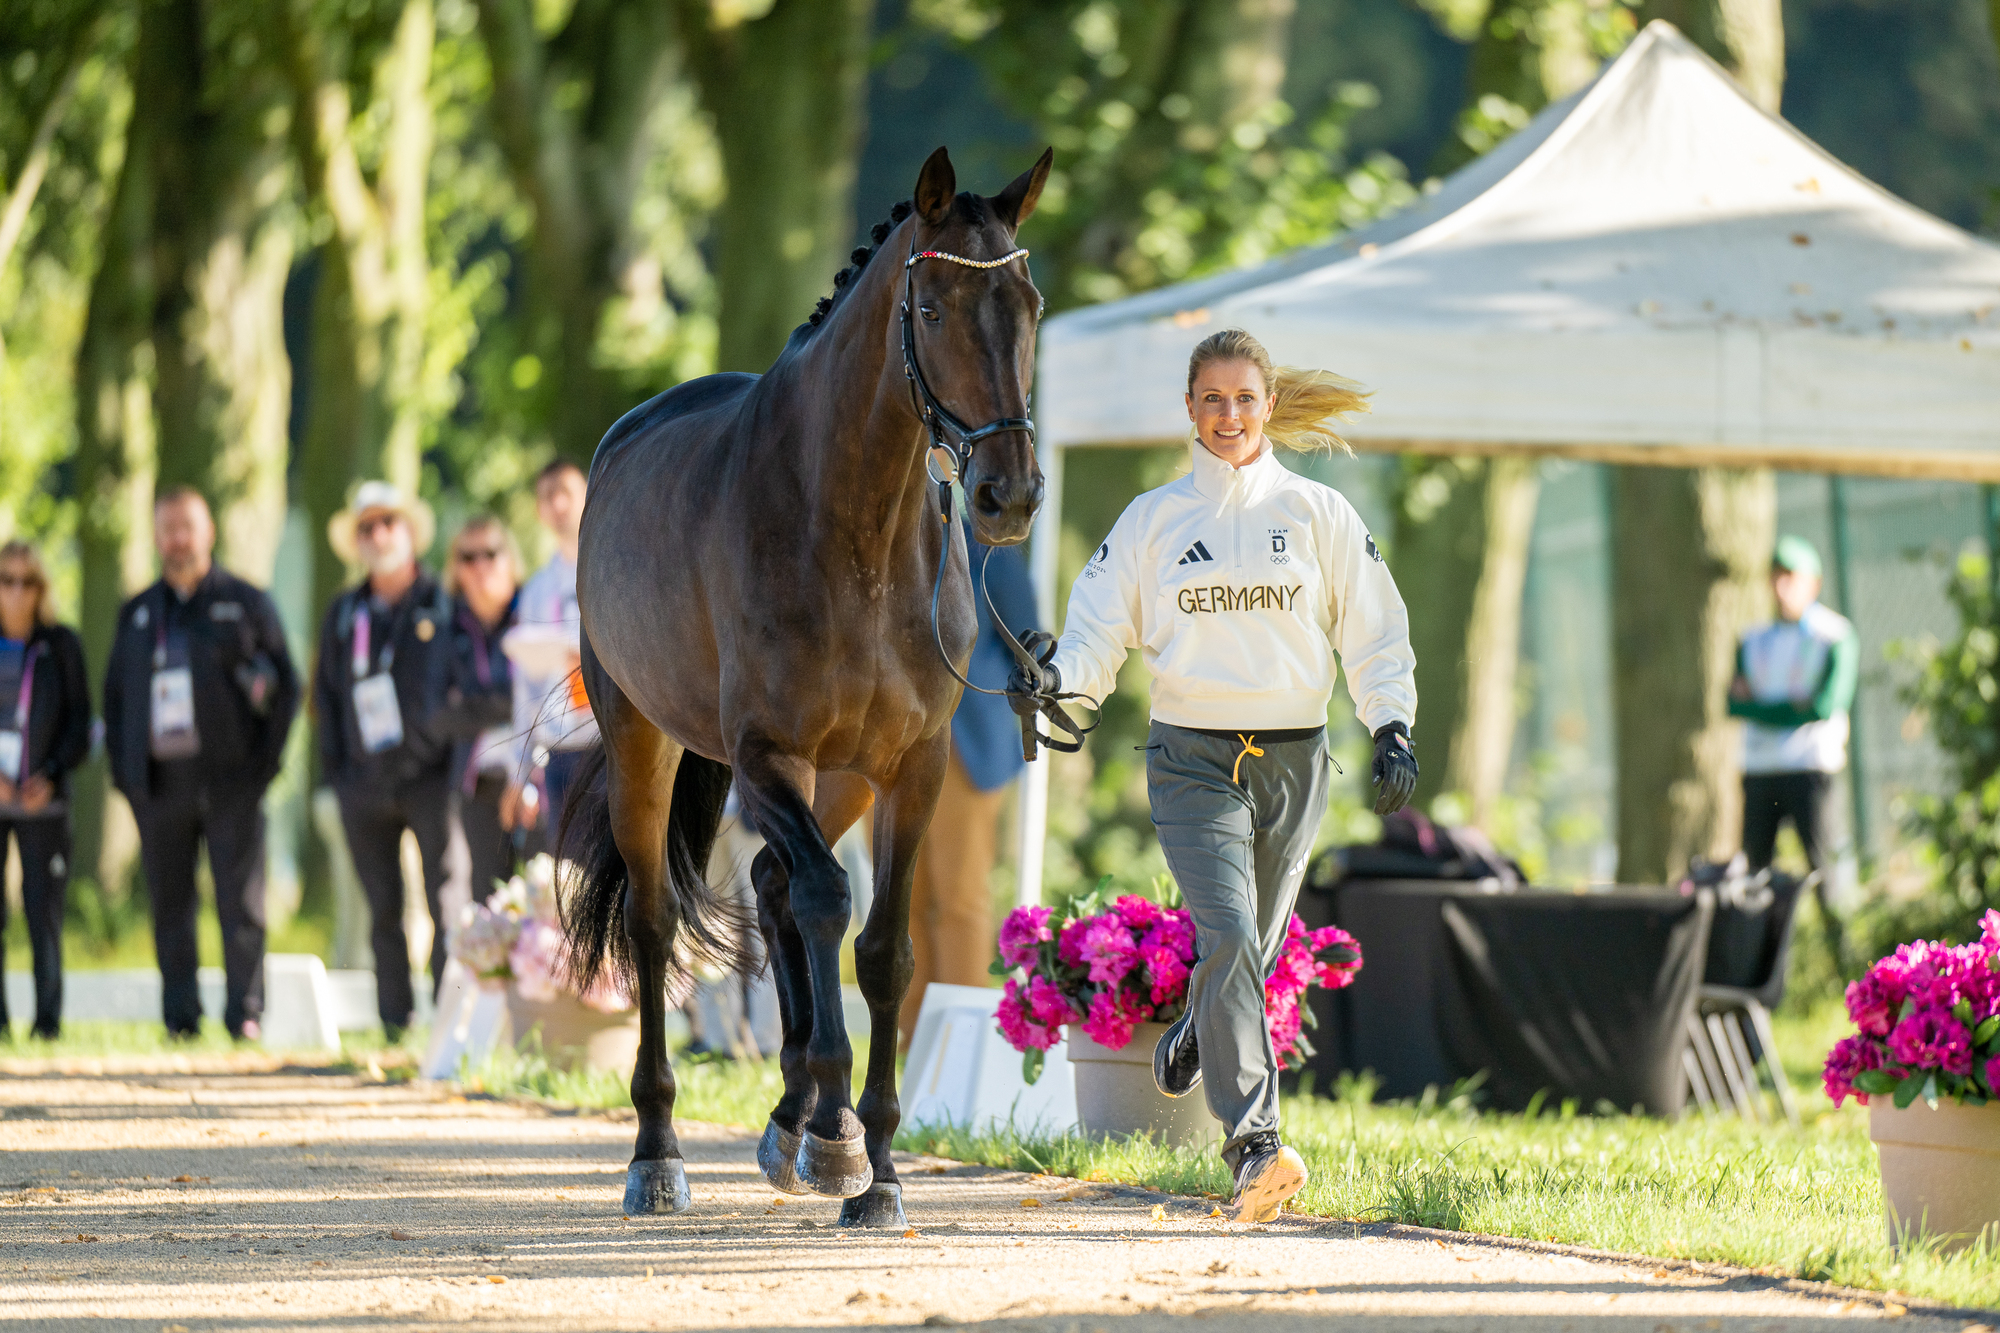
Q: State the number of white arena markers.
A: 3